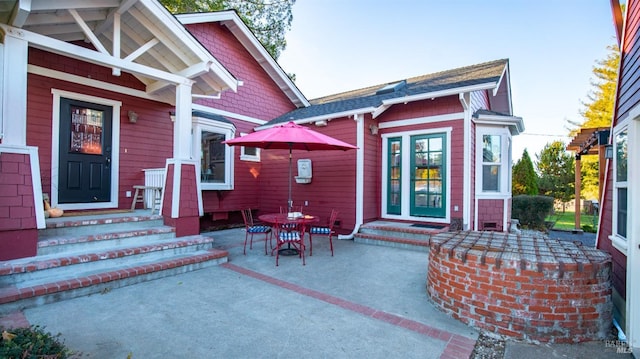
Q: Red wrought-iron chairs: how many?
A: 4